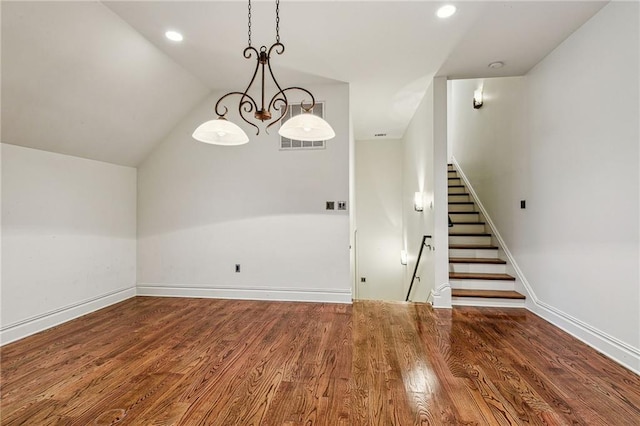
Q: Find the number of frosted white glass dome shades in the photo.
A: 2